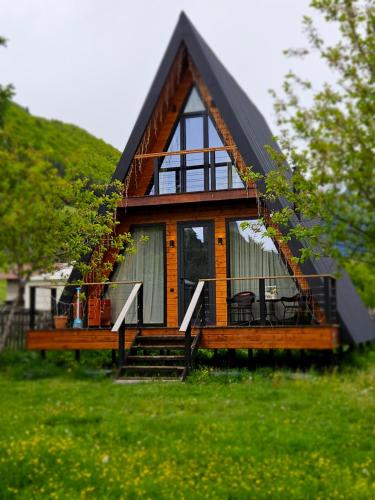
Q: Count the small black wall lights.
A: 2